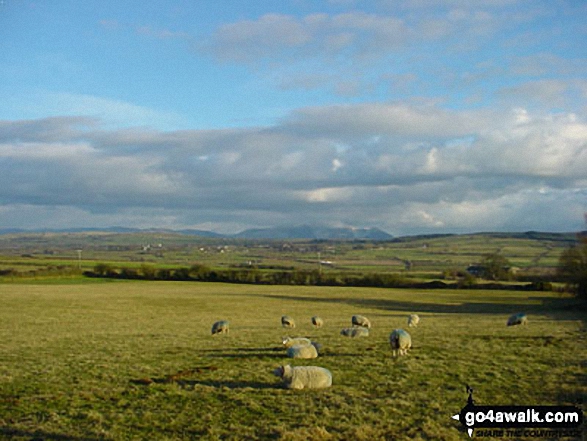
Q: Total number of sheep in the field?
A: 11